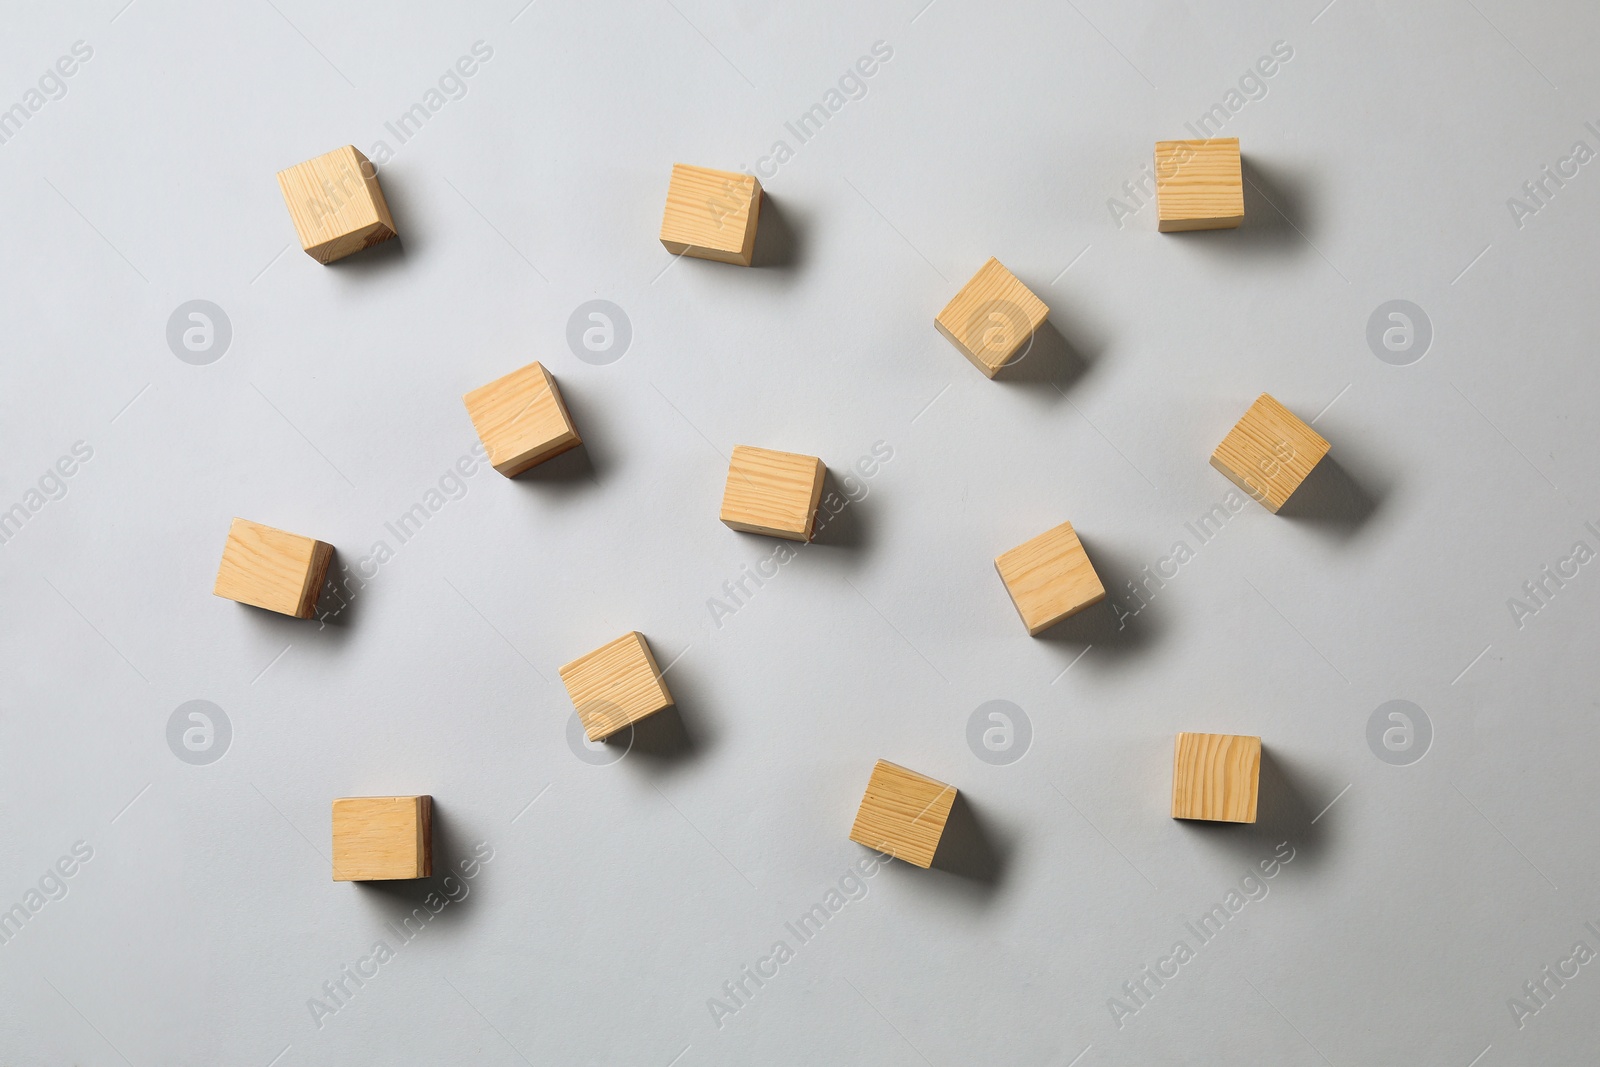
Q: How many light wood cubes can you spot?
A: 13